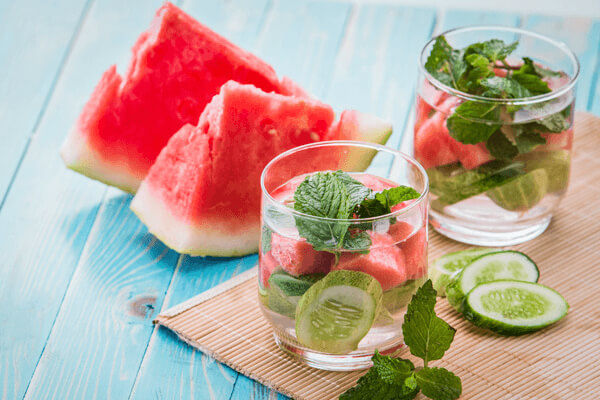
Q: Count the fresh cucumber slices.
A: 3